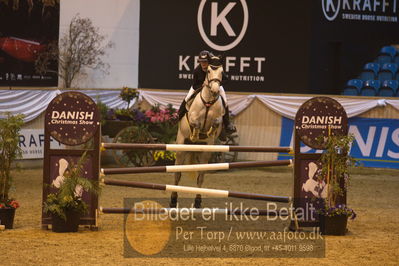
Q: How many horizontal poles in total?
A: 4